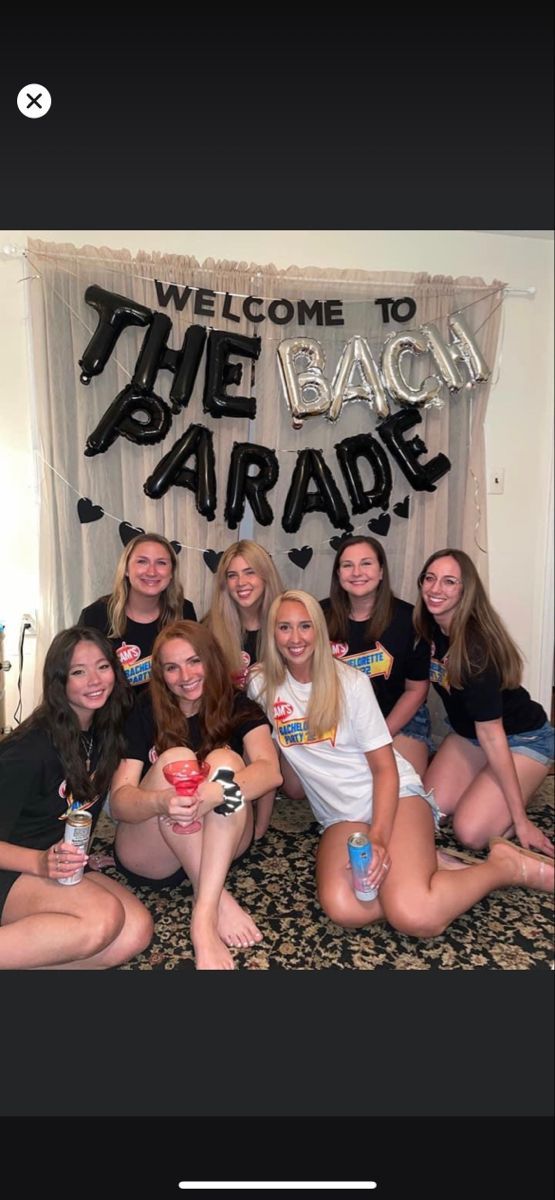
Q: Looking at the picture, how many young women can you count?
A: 7